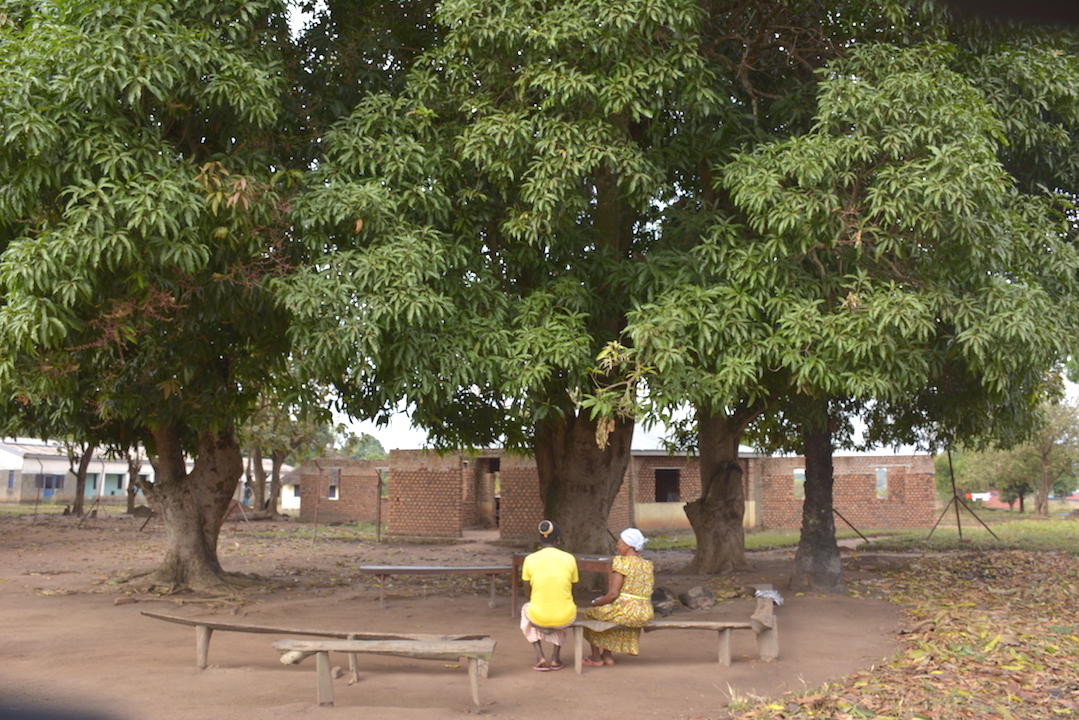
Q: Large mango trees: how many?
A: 4